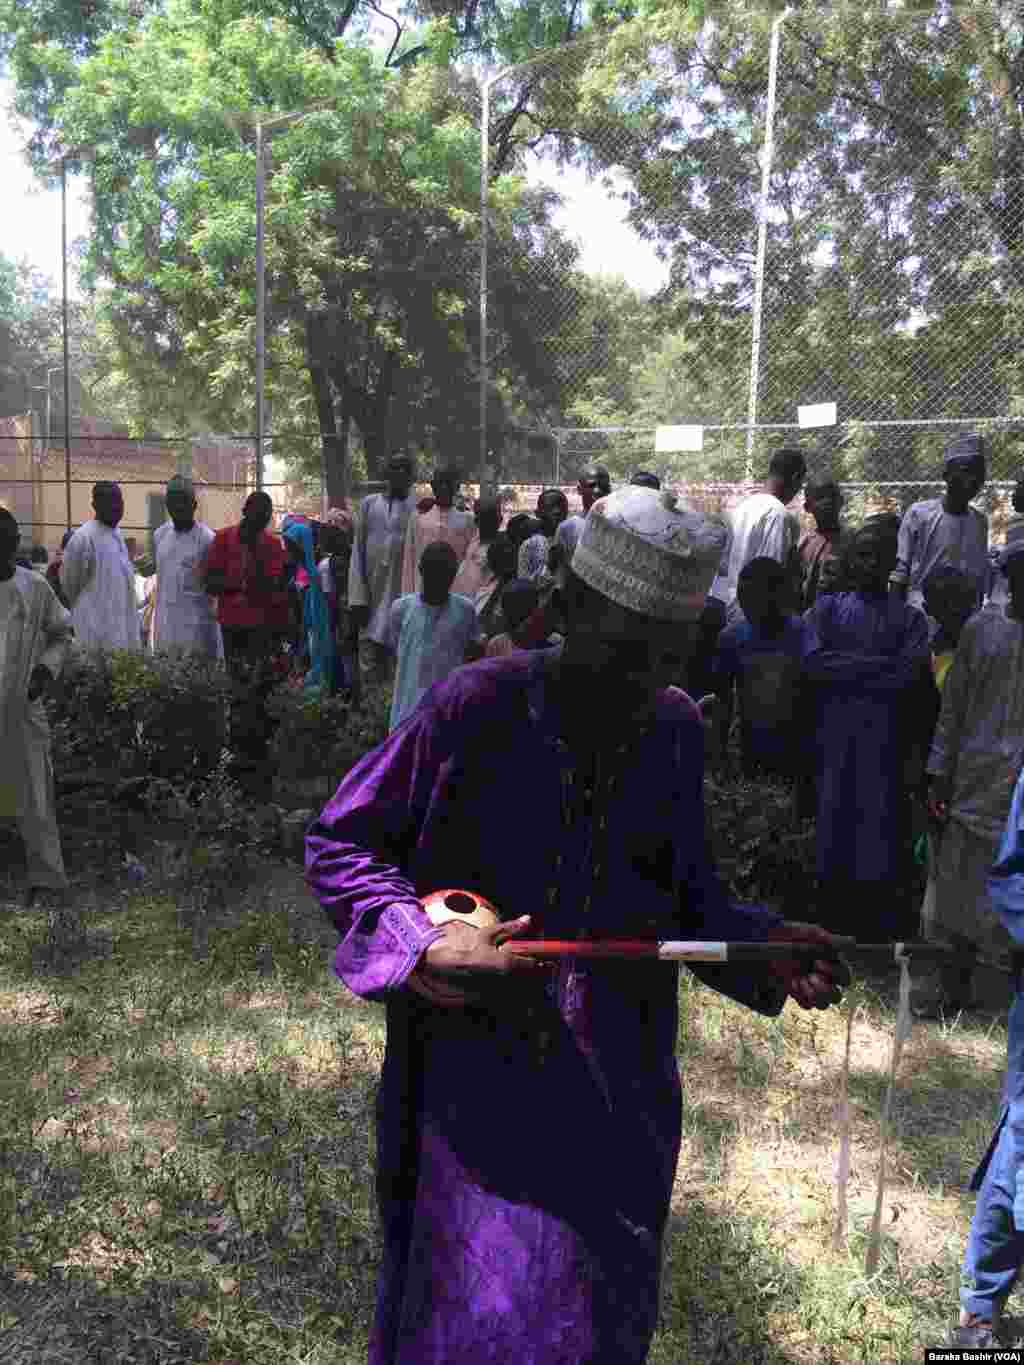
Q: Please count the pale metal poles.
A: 4